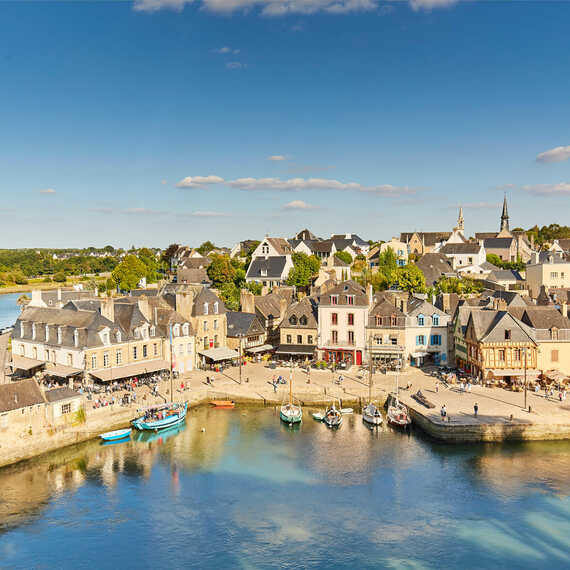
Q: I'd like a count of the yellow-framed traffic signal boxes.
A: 0